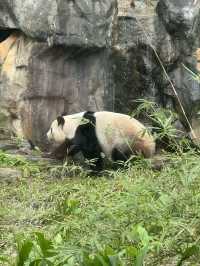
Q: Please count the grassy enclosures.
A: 1